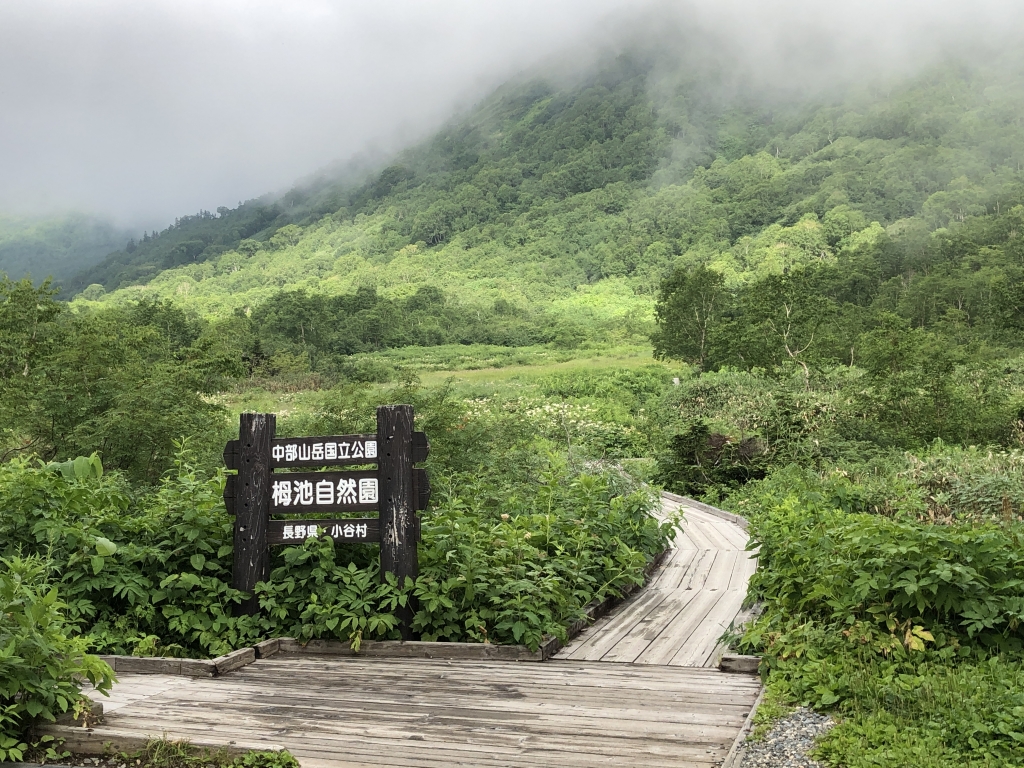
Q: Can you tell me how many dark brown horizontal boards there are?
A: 3